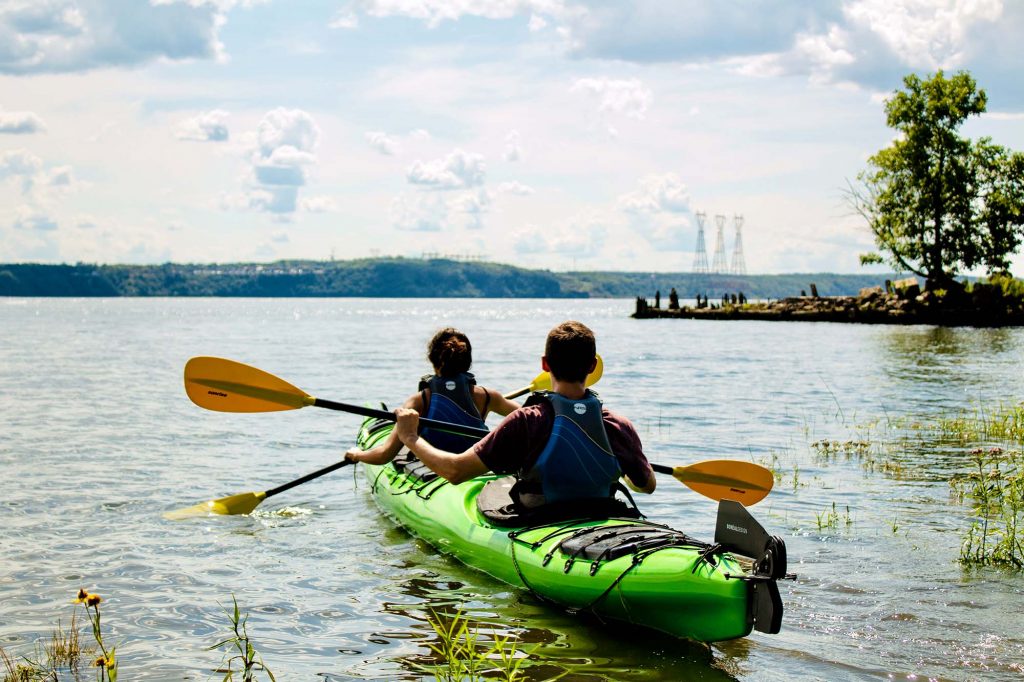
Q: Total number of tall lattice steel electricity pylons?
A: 3